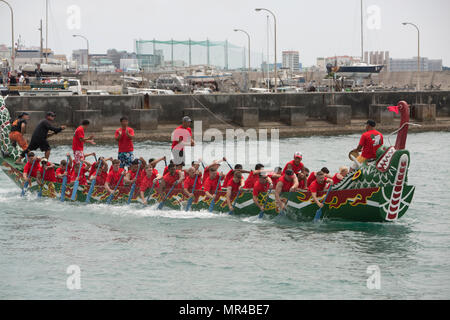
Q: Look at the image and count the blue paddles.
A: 15